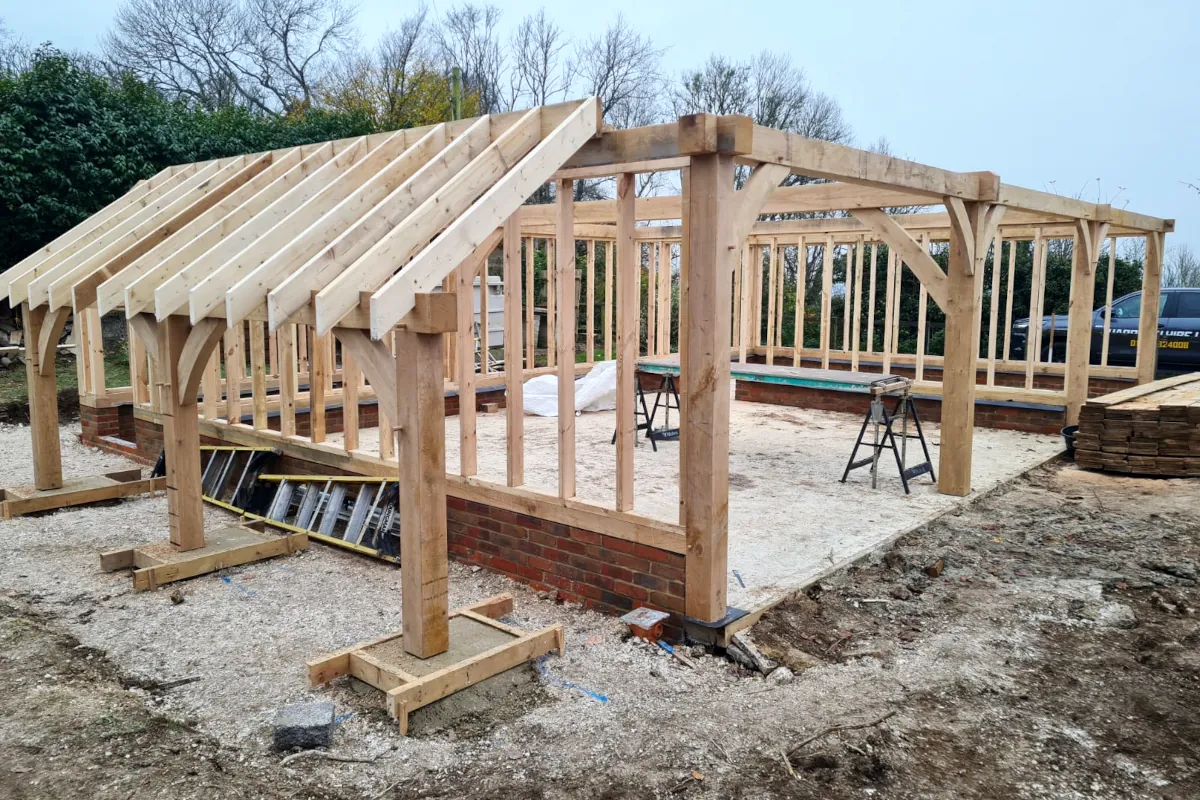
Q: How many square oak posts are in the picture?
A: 7